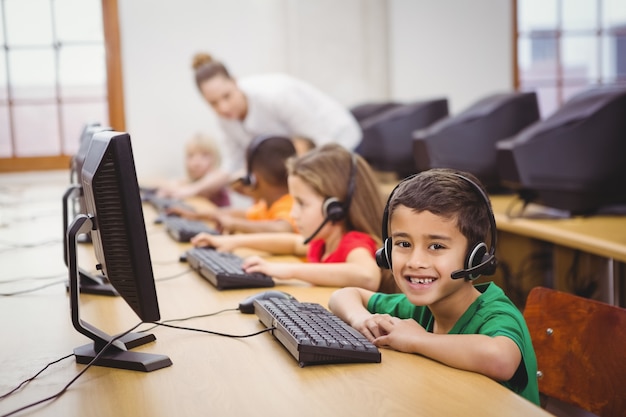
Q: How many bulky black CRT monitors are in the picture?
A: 4